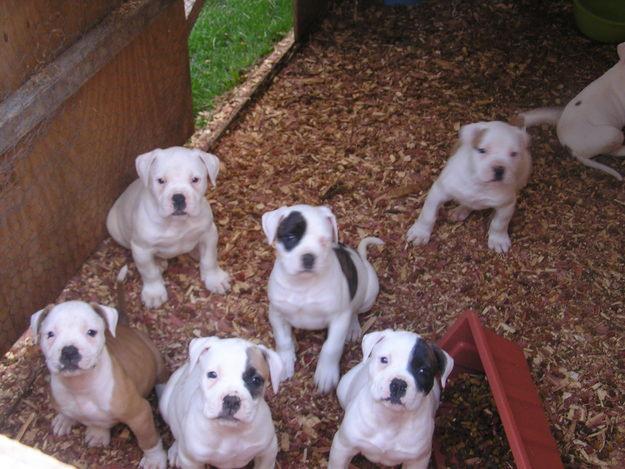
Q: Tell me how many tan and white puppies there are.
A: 1